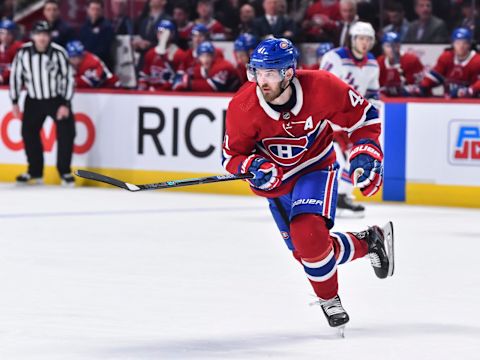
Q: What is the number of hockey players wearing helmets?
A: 11